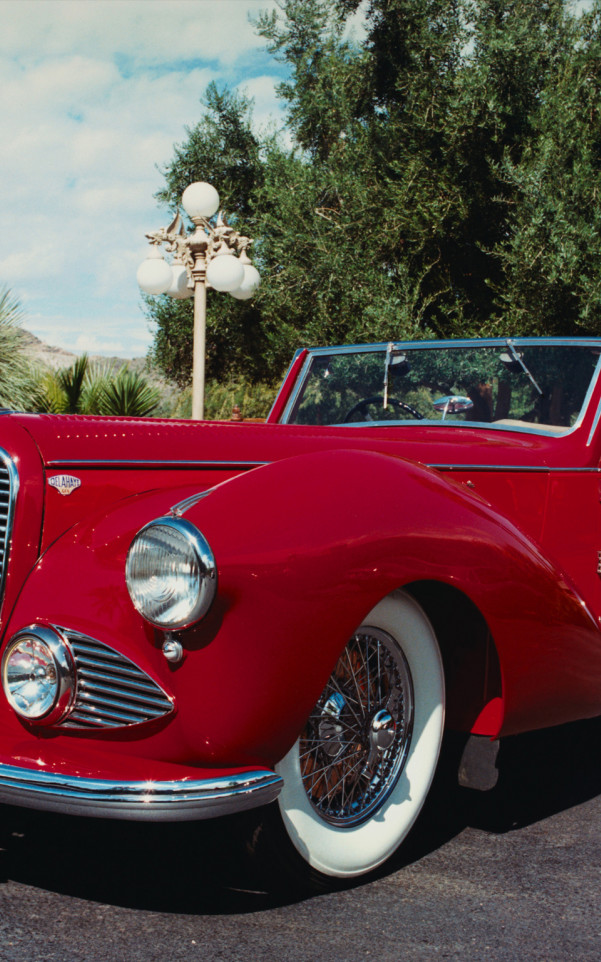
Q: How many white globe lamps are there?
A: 5